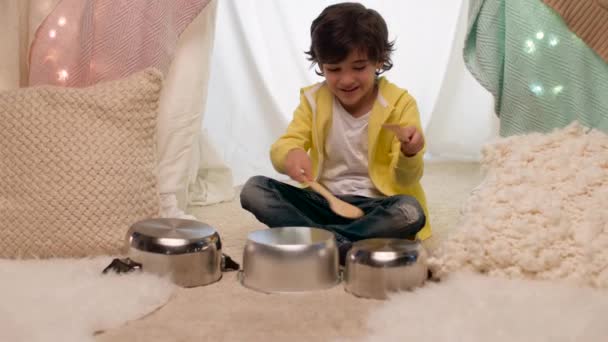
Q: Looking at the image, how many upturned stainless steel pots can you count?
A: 3